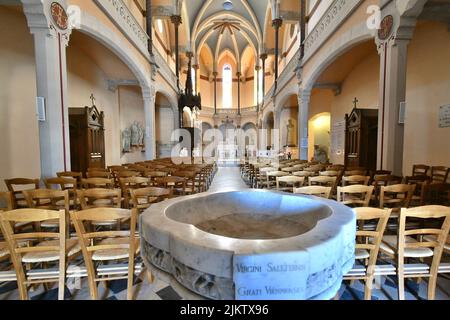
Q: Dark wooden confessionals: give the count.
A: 2